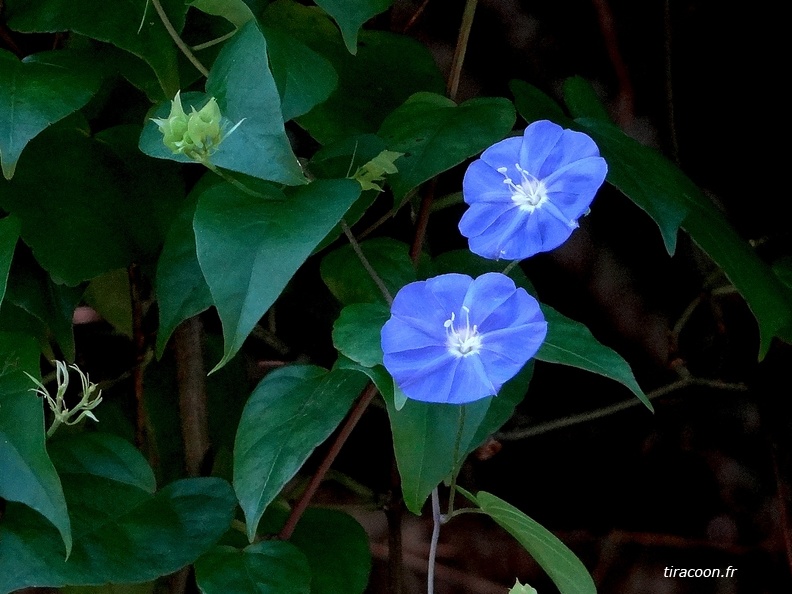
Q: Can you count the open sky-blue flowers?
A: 2